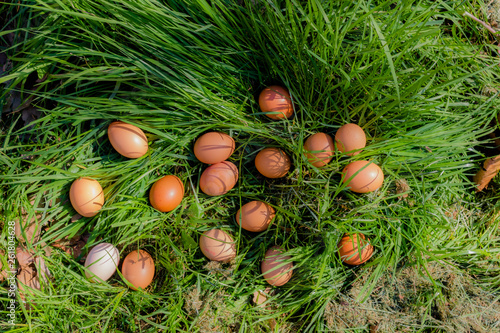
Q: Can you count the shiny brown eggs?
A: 15